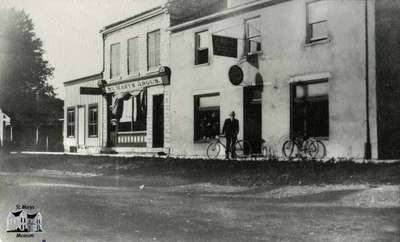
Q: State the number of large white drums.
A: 0